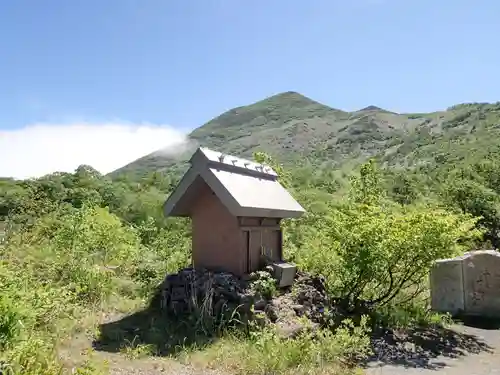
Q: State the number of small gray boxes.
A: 1